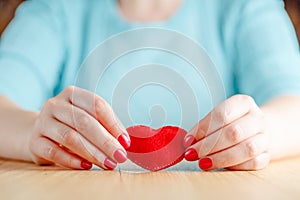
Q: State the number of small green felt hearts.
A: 0